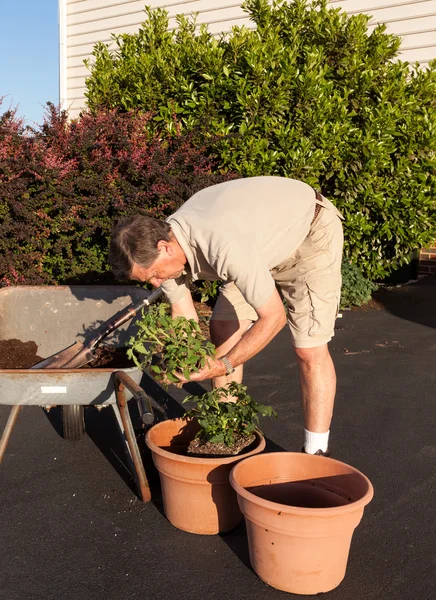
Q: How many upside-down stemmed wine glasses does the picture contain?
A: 0